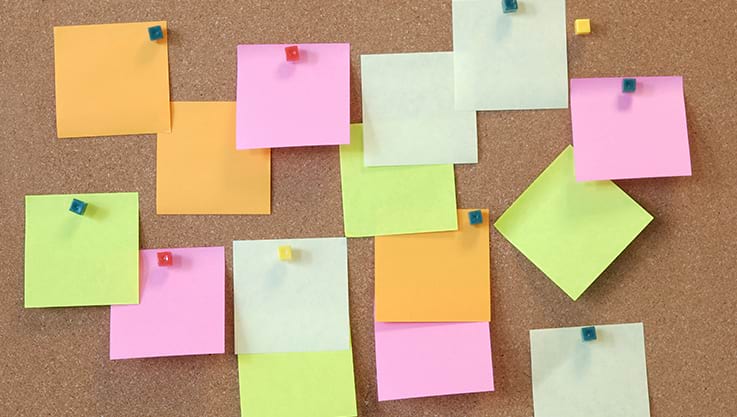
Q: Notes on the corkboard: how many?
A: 15